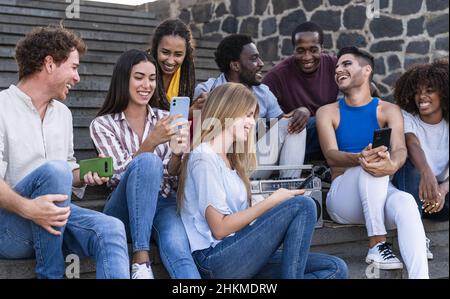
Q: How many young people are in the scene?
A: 8